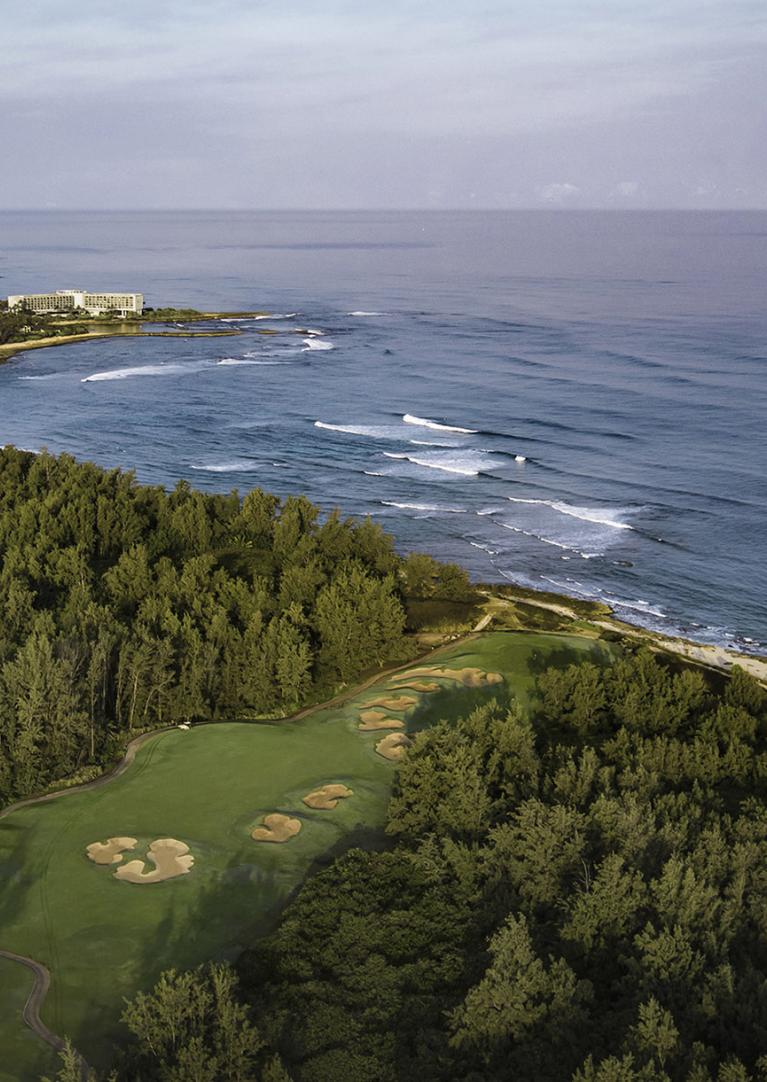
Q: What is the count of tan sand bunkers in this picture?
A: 9